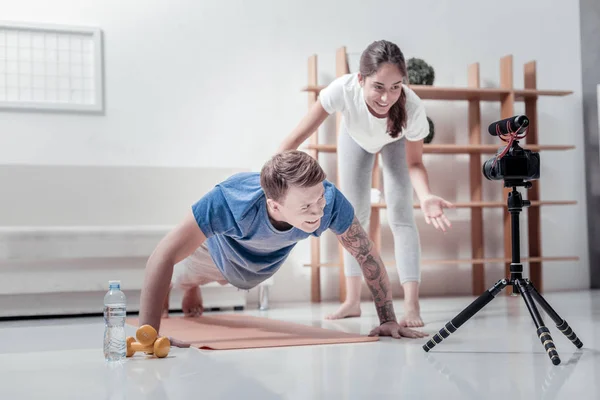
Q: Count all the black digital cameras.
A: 1